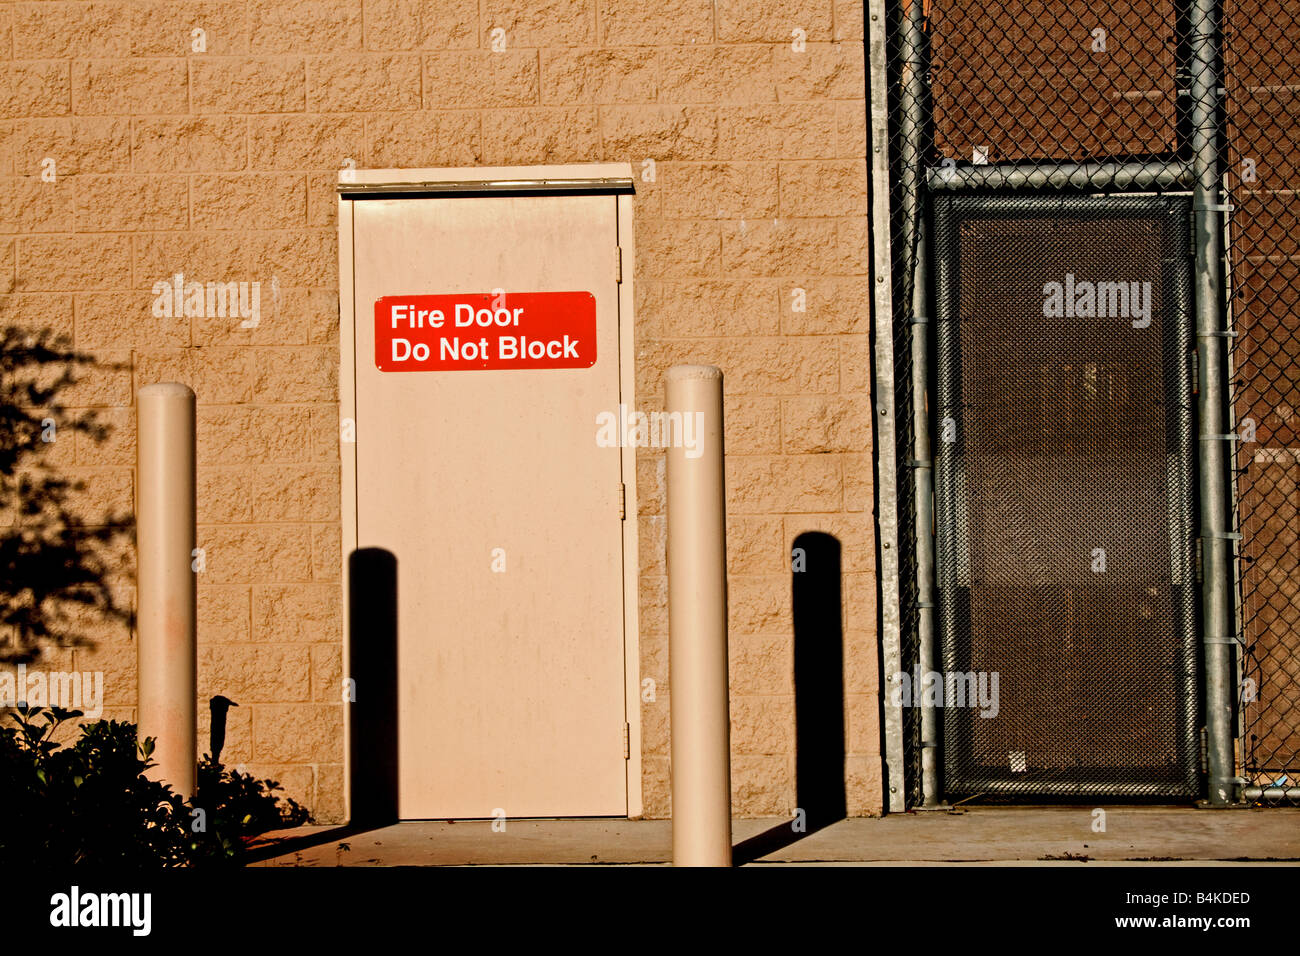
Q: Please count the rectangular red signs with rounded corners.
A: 1